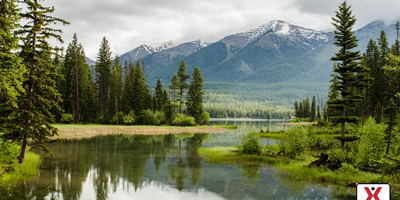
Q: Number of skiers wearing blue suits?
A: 0